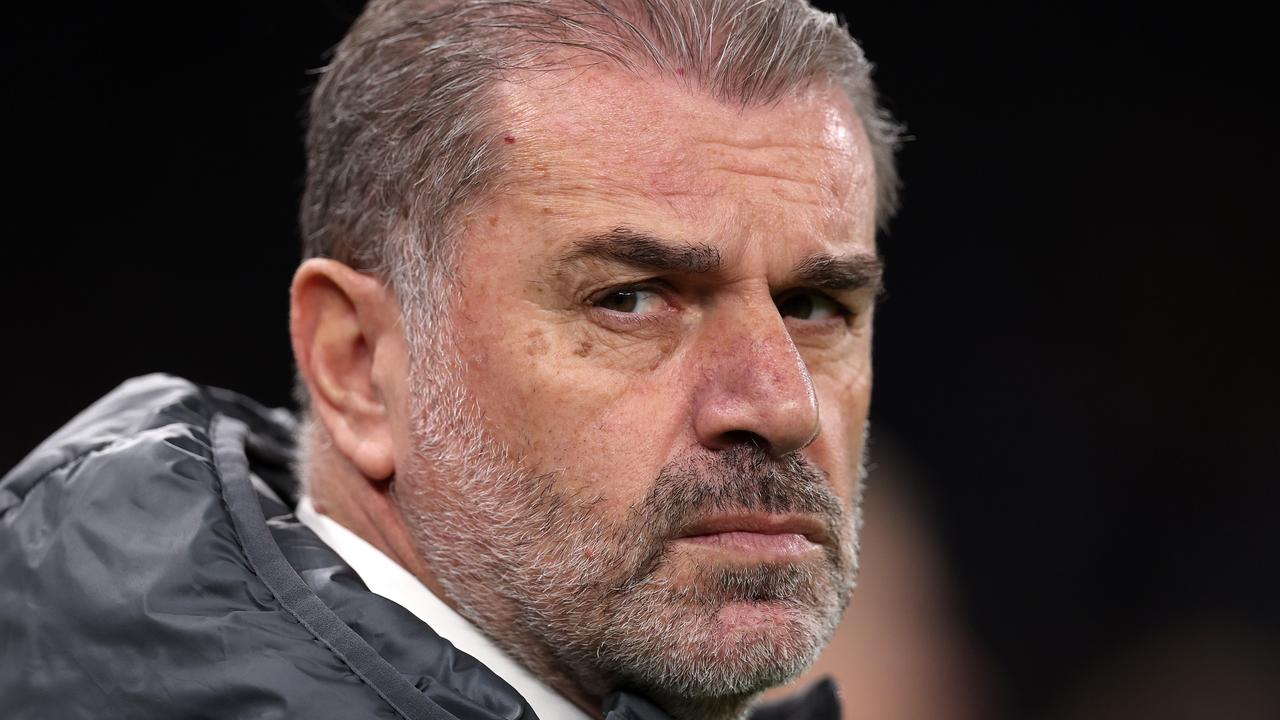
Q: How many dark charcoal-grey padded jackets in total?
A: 1